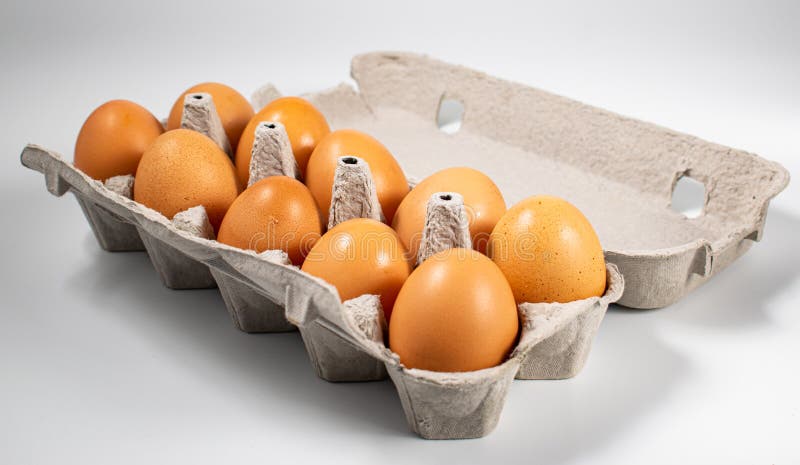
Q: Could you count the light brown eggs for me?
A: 10